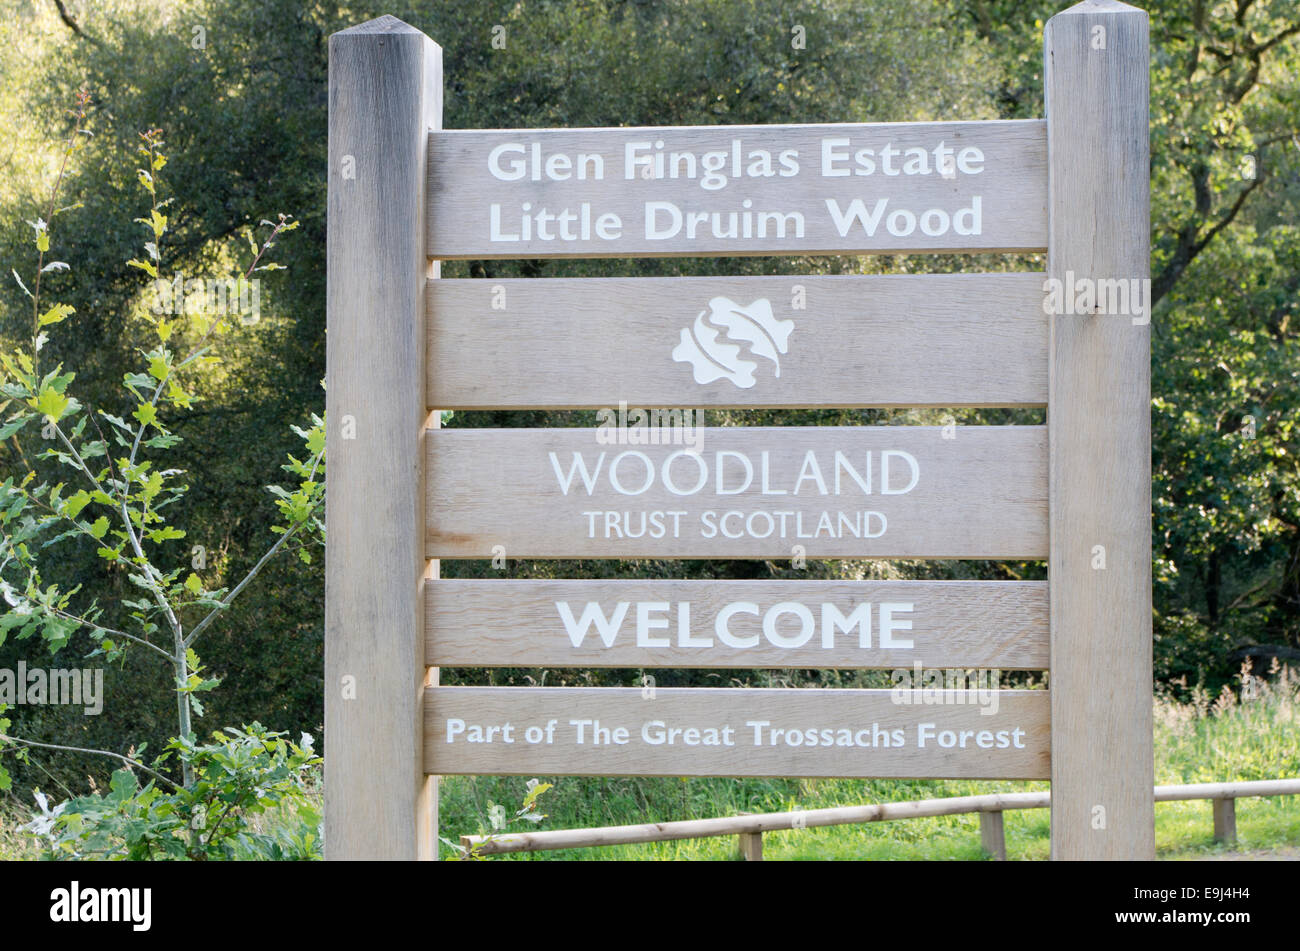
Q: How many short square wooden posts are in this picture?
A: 3